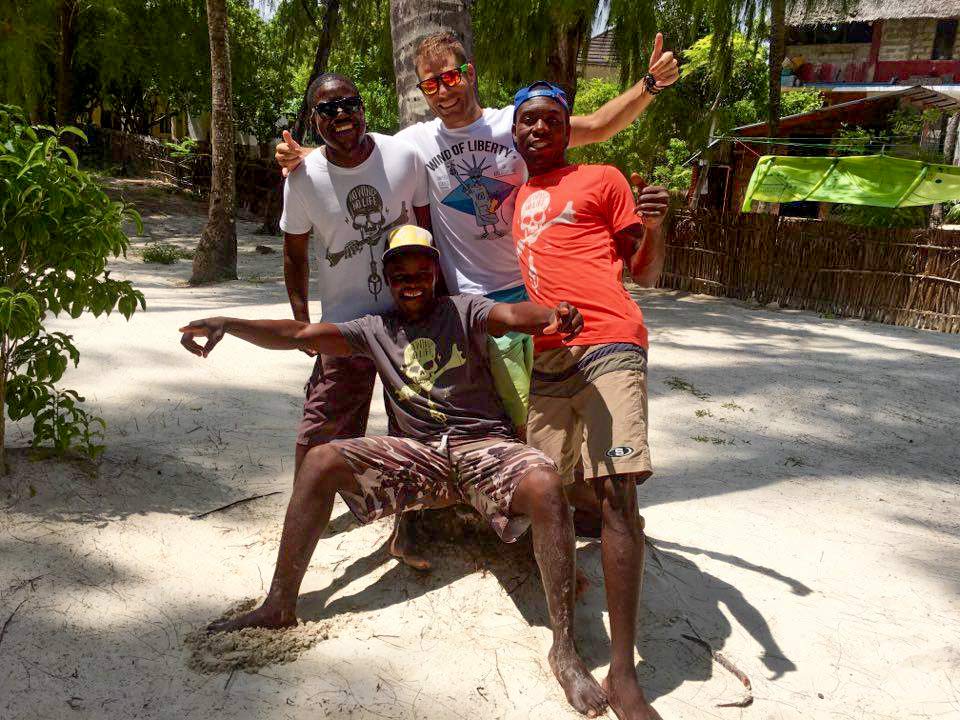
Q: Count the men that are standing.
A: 3